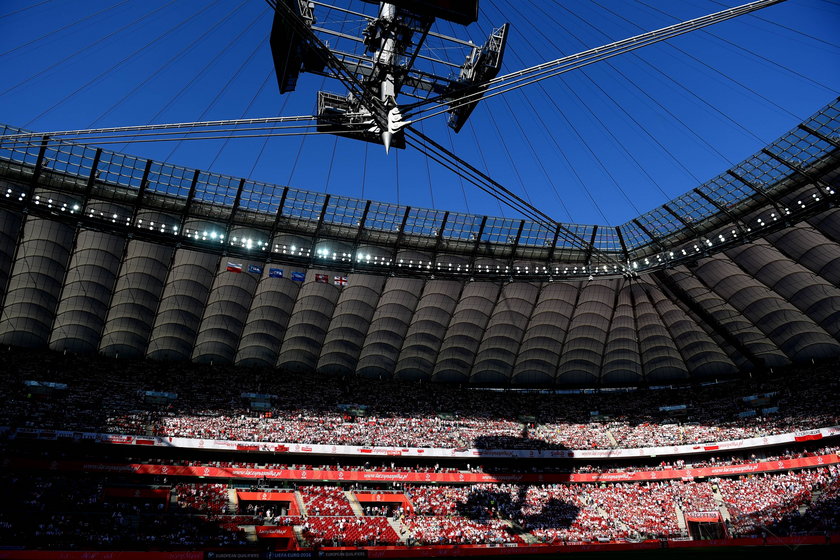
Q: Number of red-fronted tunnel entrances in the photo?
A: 5